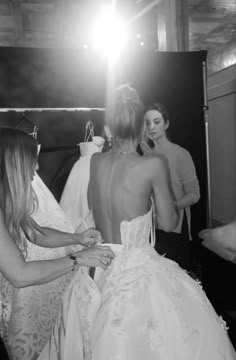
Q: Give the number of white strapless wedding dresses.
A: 2